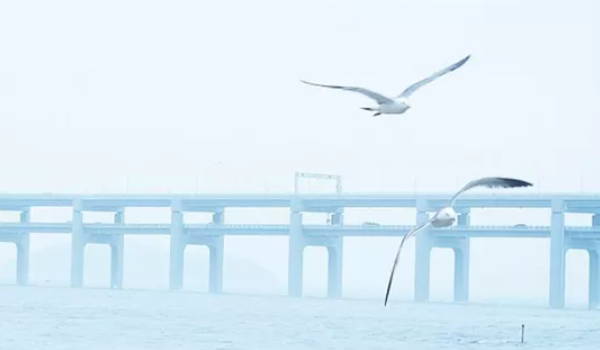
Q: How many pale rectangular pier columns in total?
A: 11